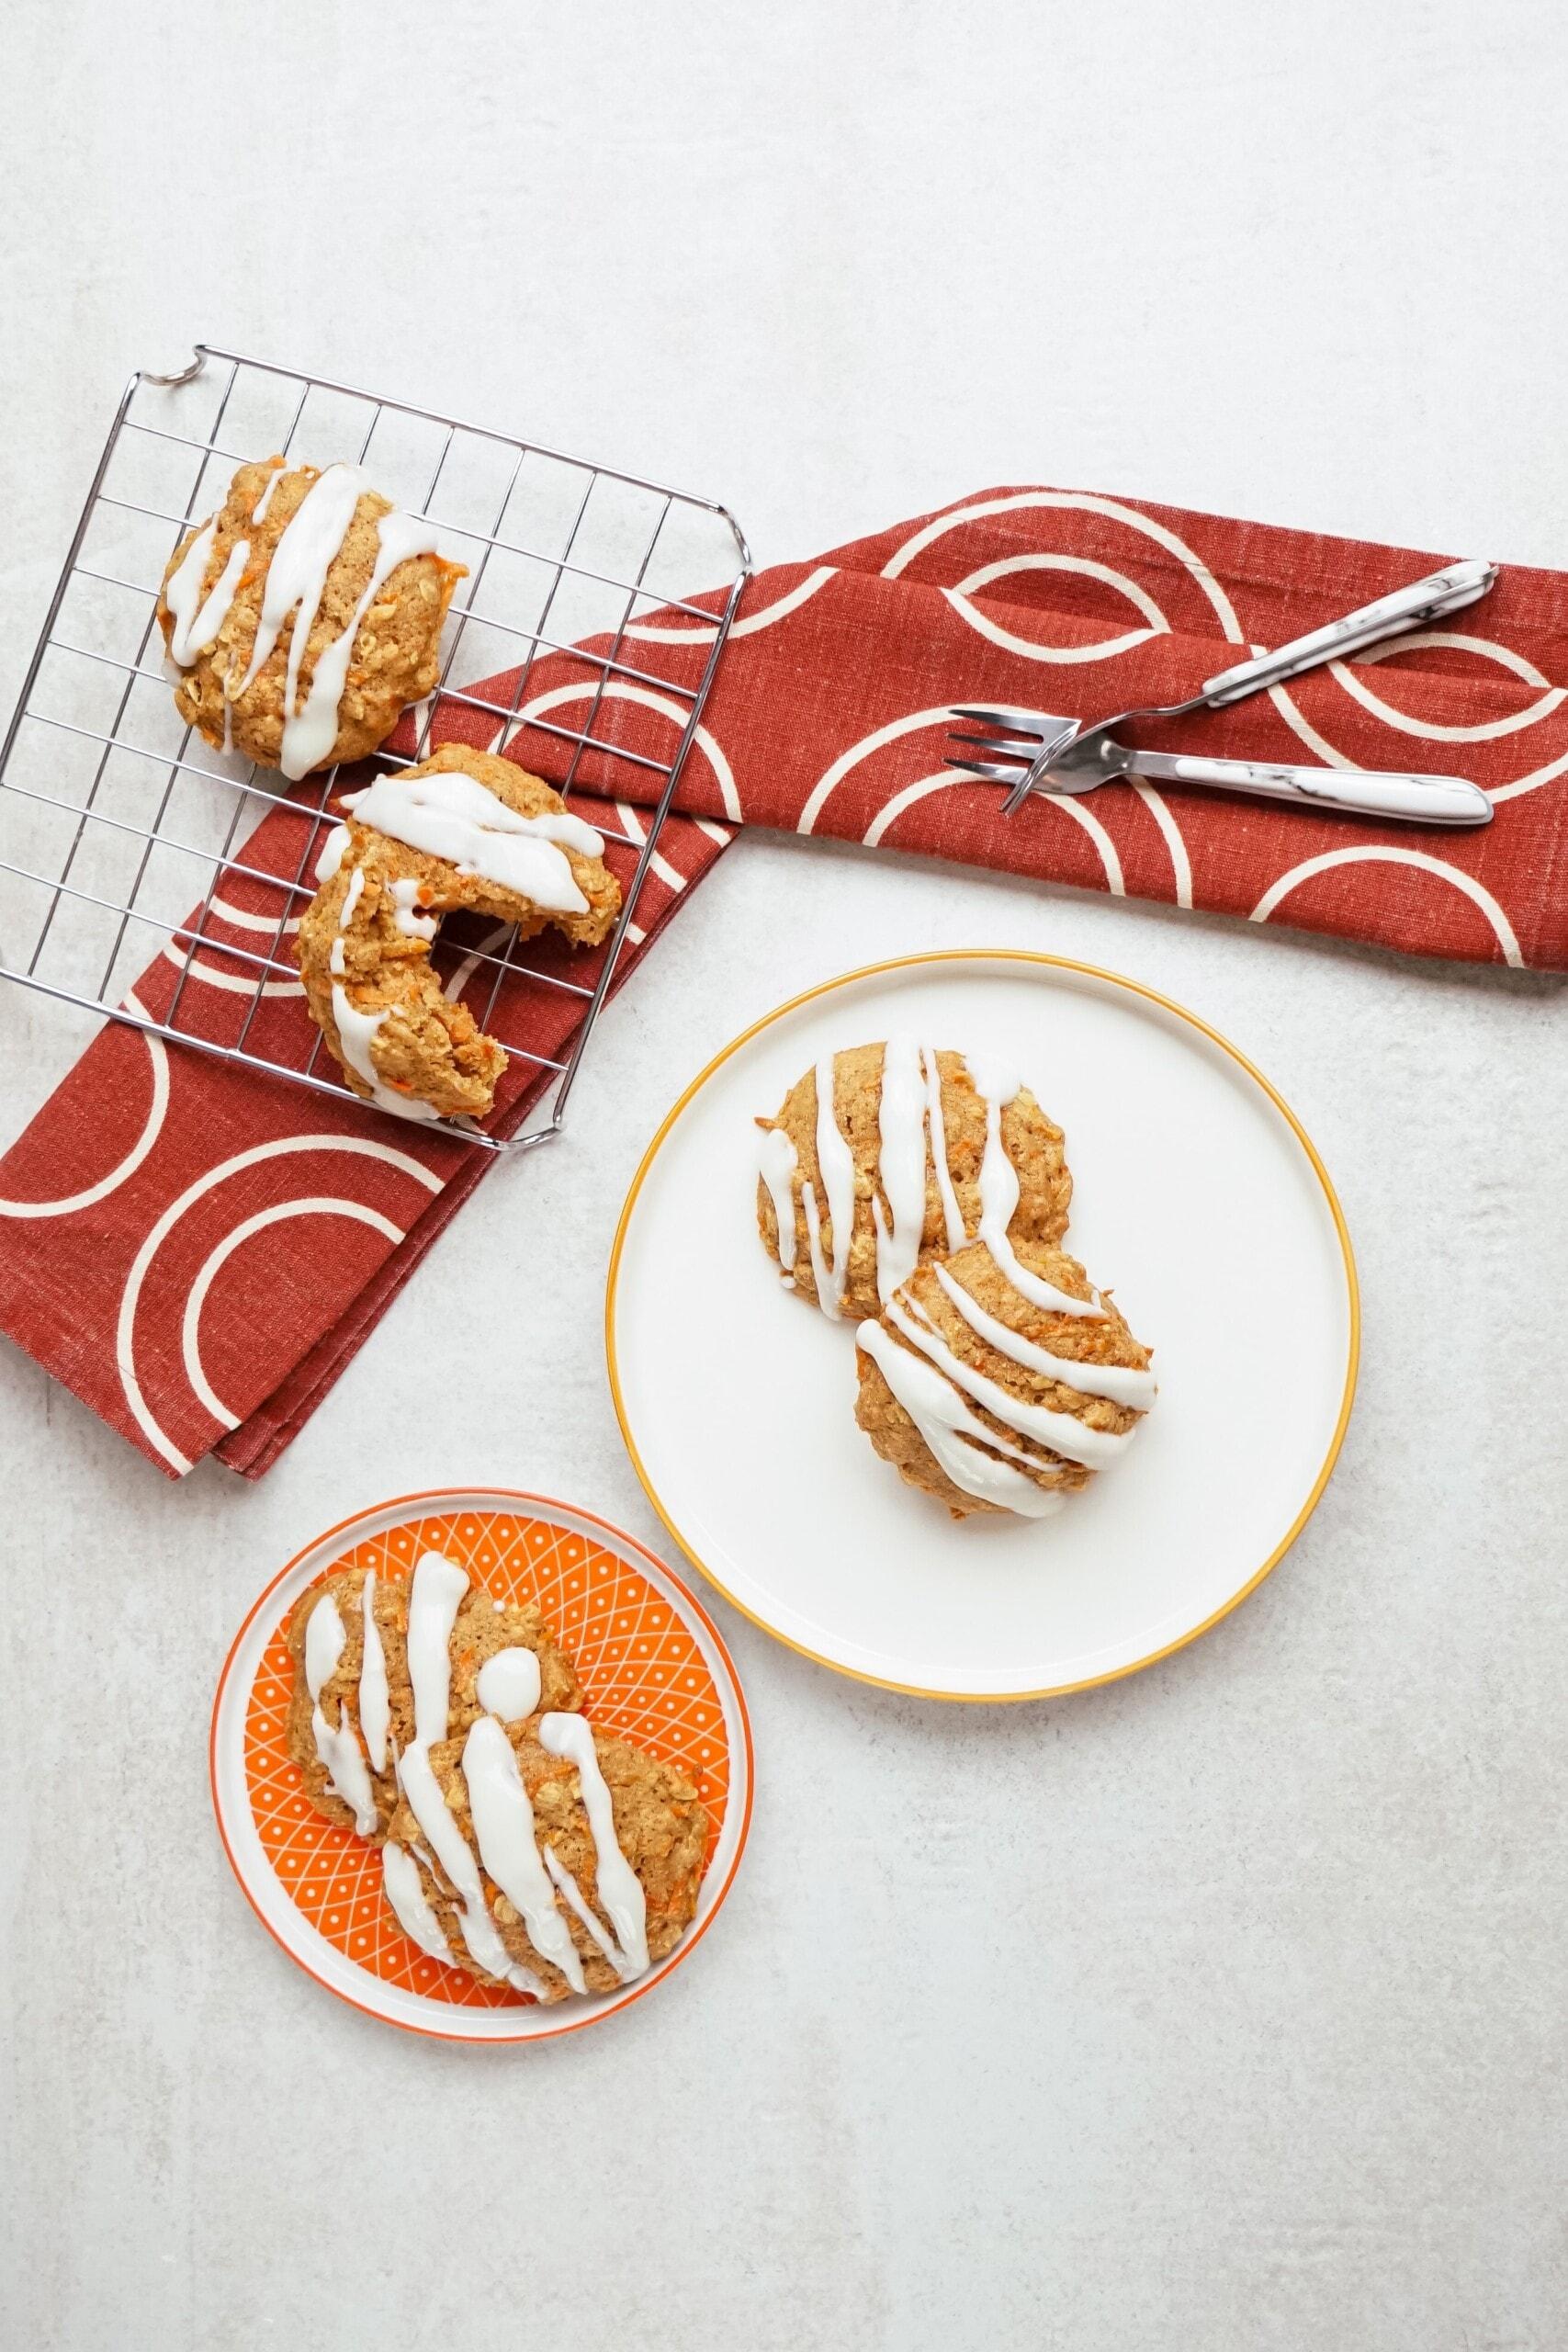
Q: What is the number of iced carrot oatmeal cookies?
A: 6